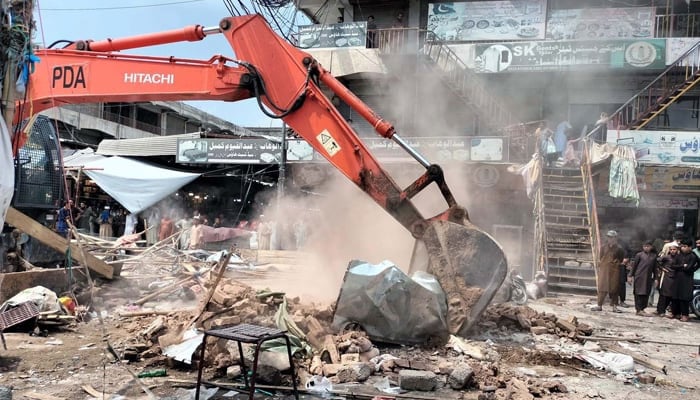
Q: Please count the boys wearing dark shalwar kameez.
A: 3